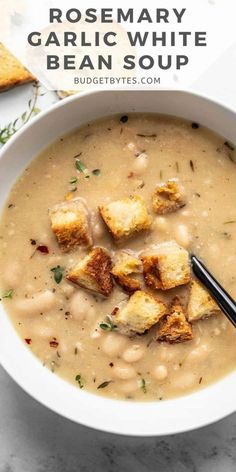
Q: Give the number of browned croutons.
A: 9